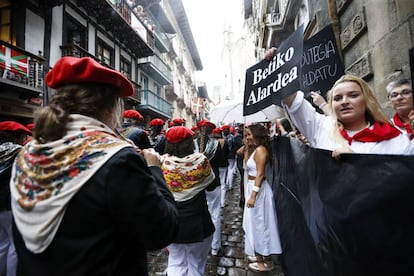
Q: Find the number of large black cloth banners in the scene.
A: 1